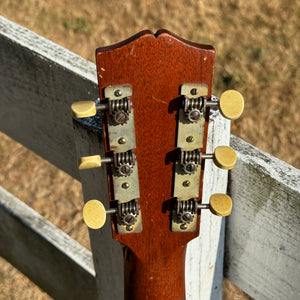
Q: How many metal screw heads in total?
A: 14